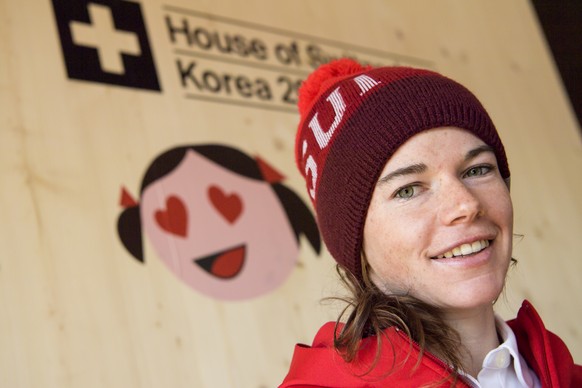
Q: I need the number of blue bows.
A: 0